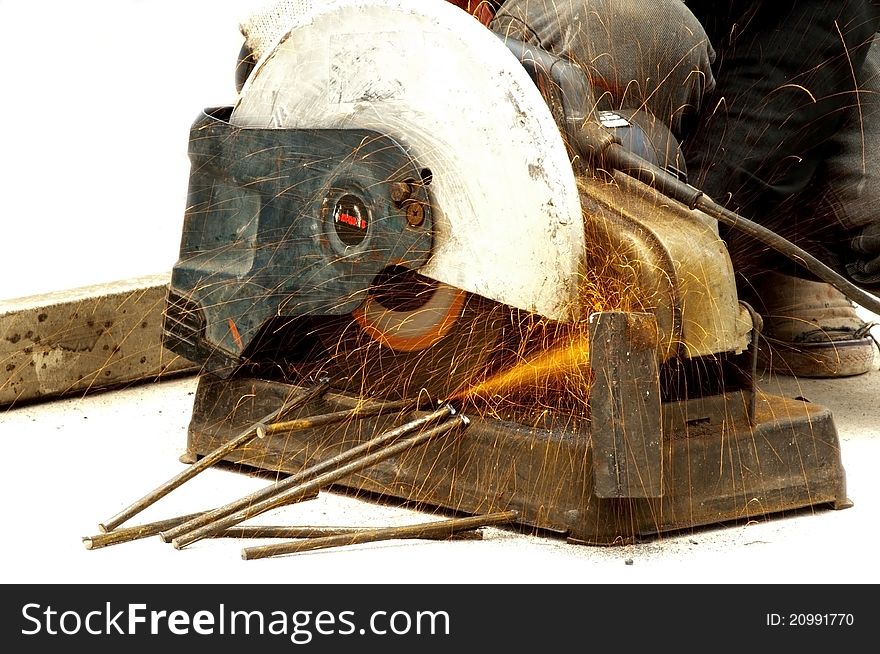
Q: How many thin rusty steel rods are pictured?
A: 7